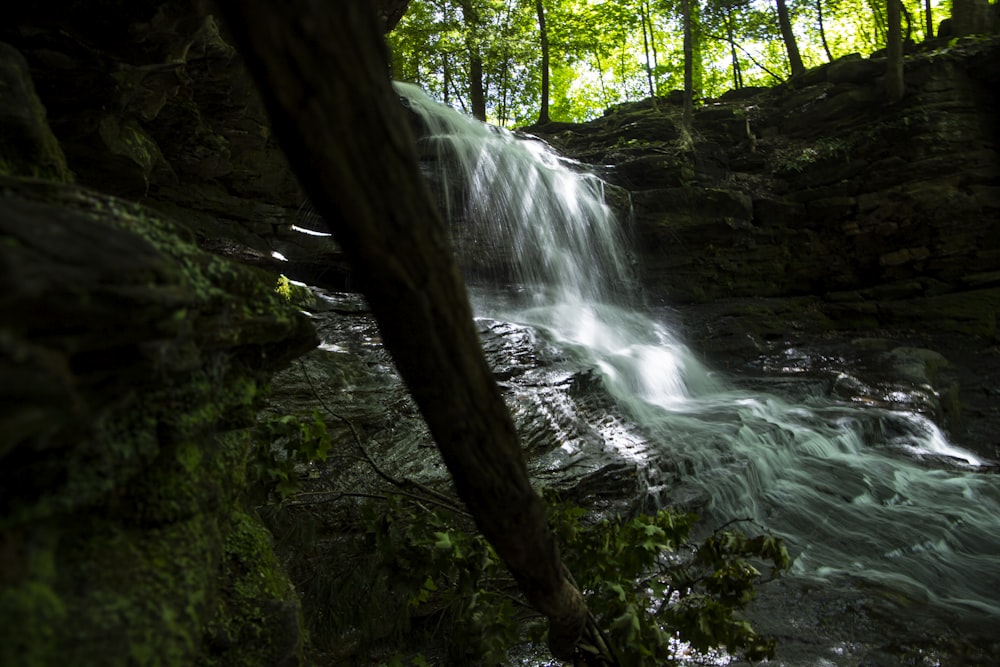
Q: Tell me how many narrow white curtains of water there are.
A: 1